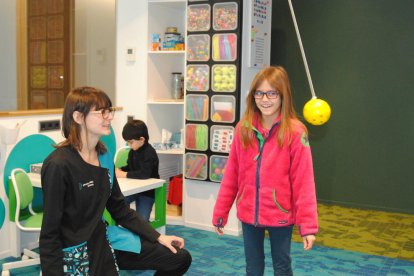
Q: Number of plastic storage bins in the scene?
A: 12